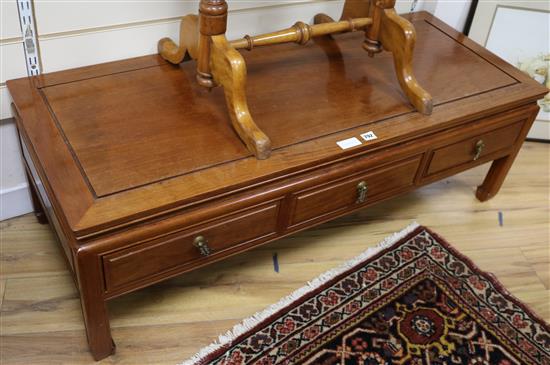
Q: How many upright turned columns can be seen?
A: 2